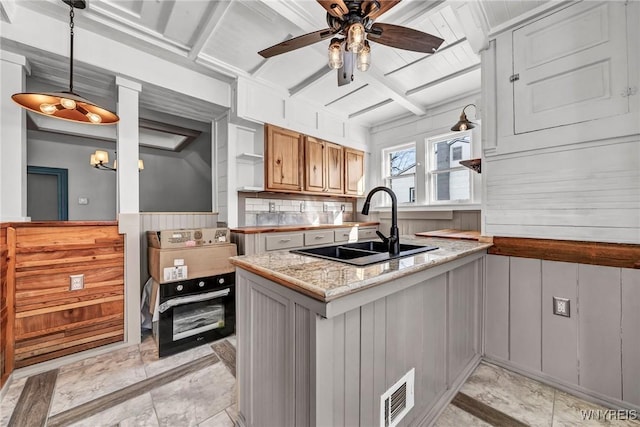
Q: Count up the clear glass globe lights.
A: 3